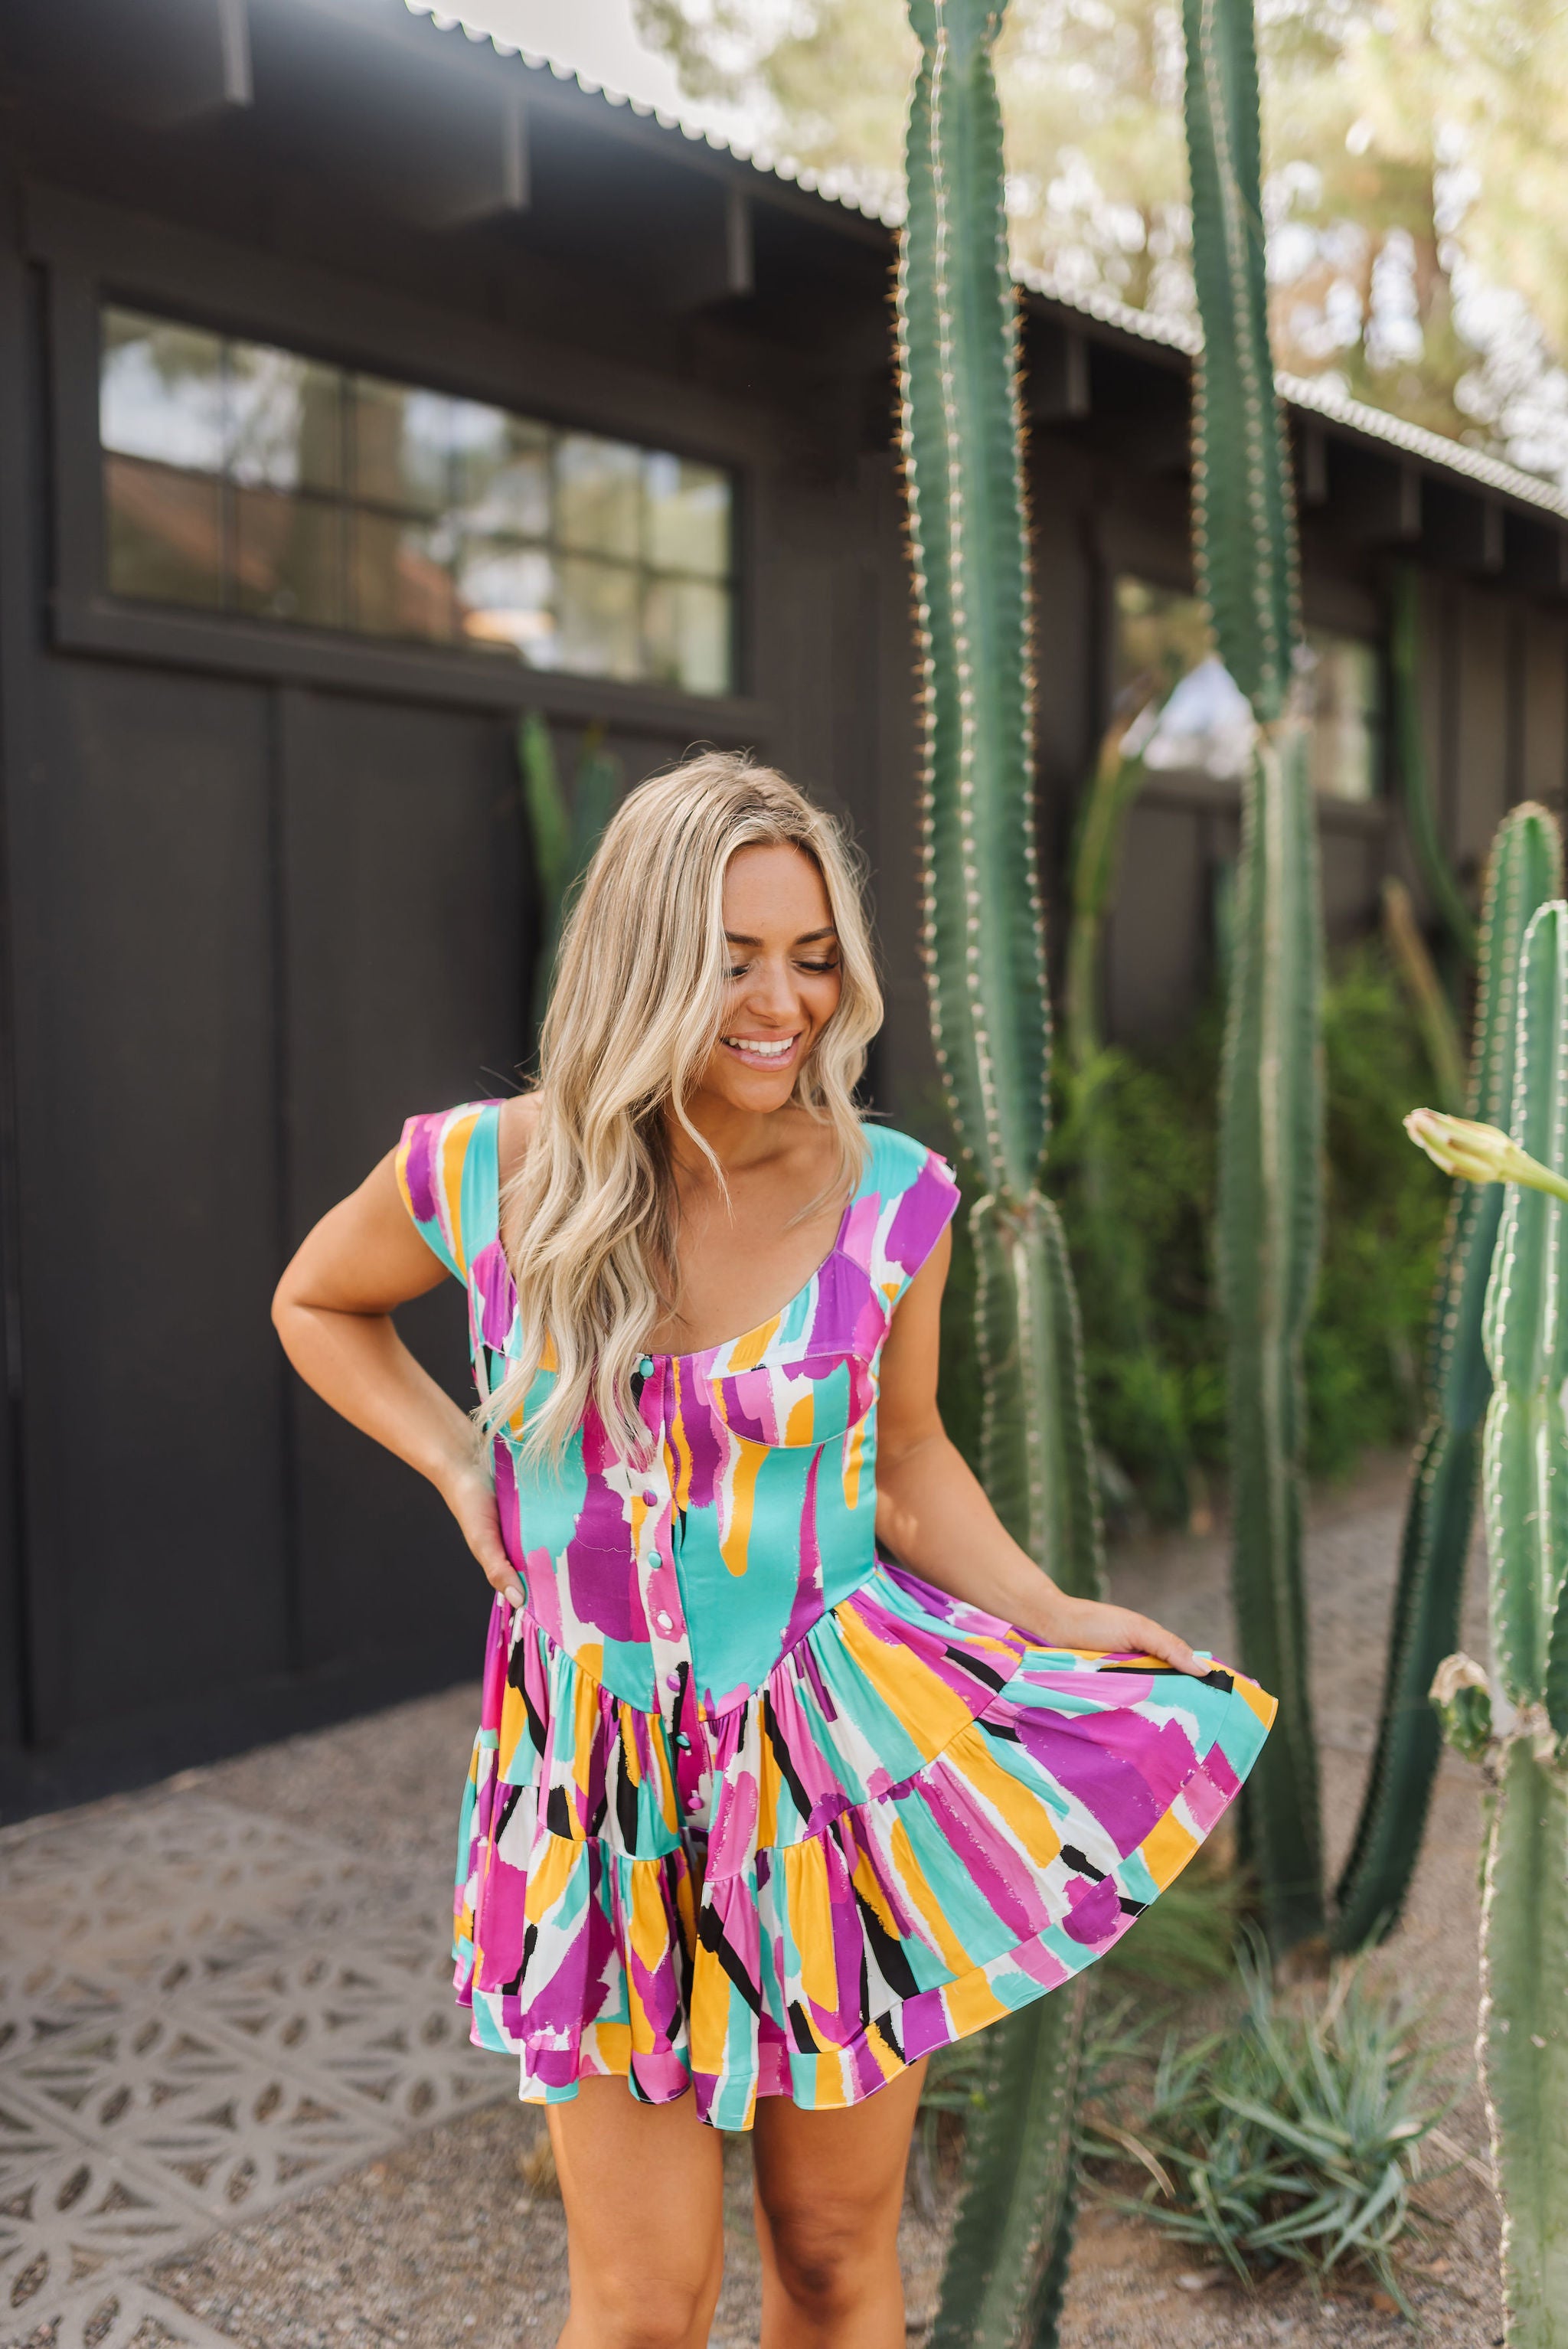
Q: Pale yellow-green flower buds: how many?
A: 1